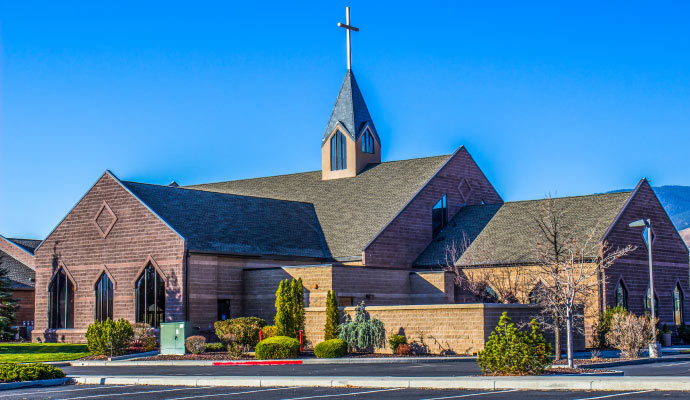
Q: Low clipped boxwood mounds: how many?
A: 2